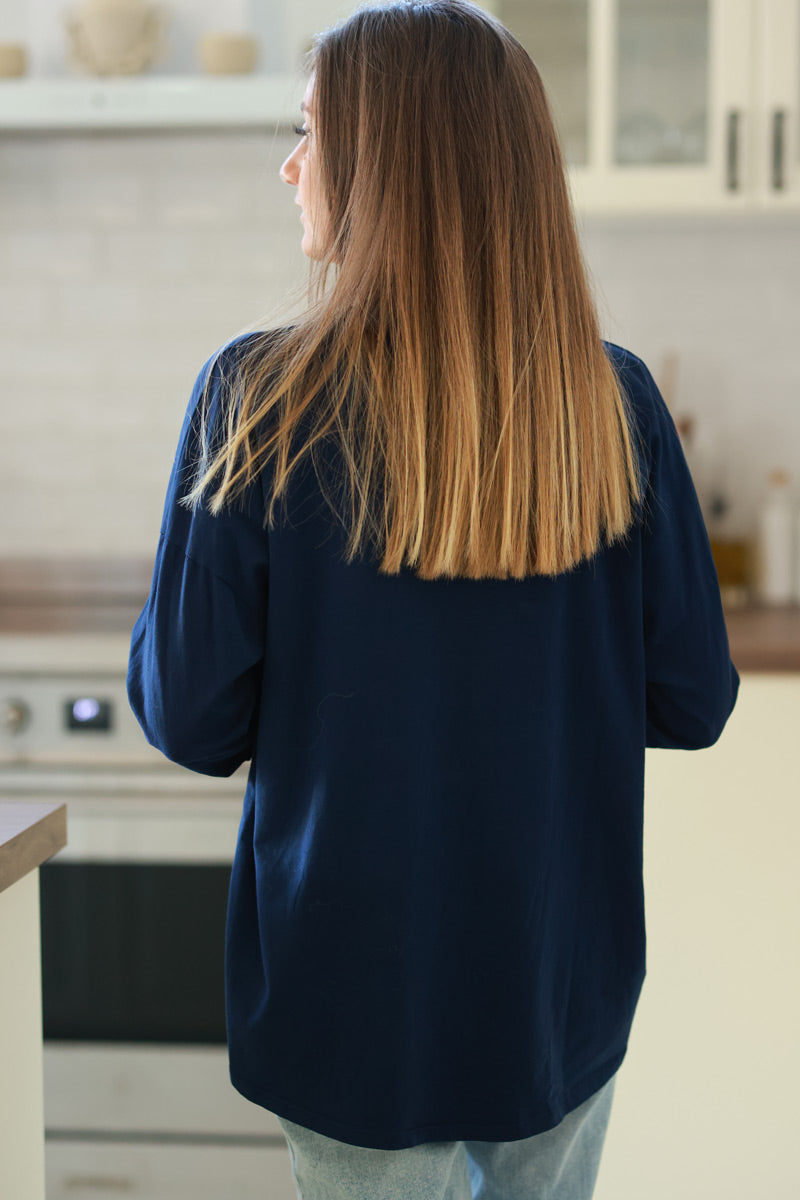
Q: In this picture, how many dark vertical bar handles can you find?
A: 2